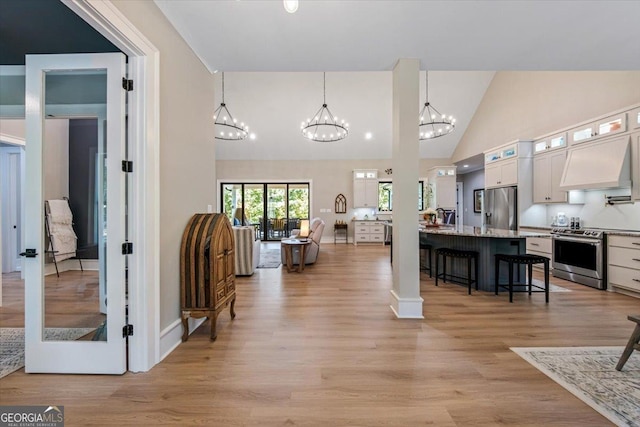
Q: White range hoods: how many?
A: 1